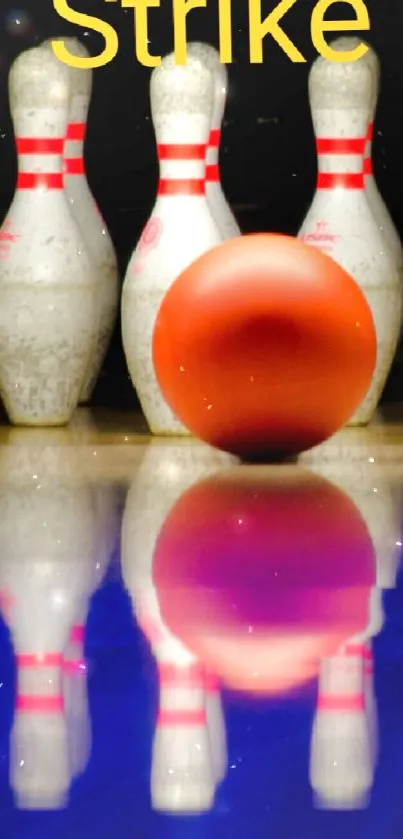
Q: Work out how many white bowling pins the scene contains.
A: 6